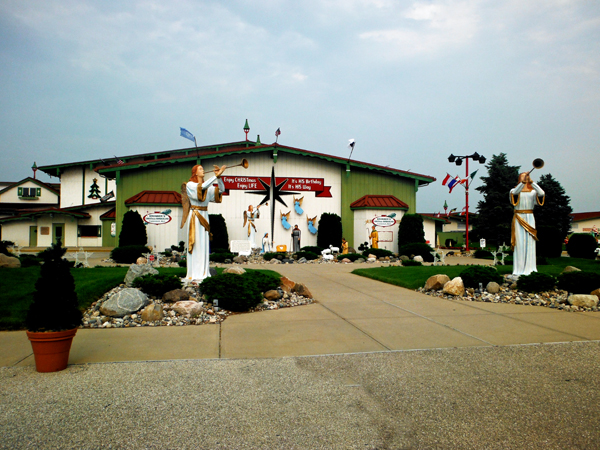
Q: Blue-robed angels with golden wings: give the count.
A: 3